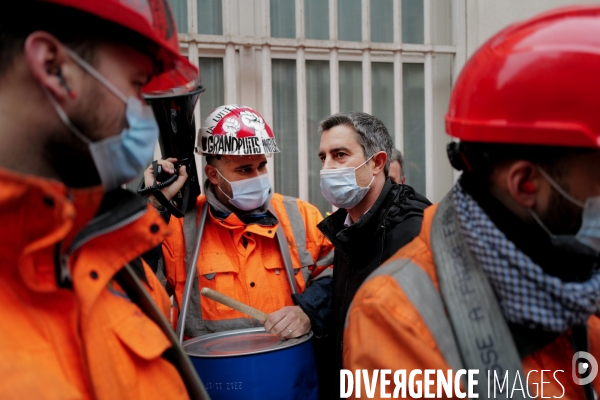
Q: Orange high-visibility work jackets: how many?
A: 3